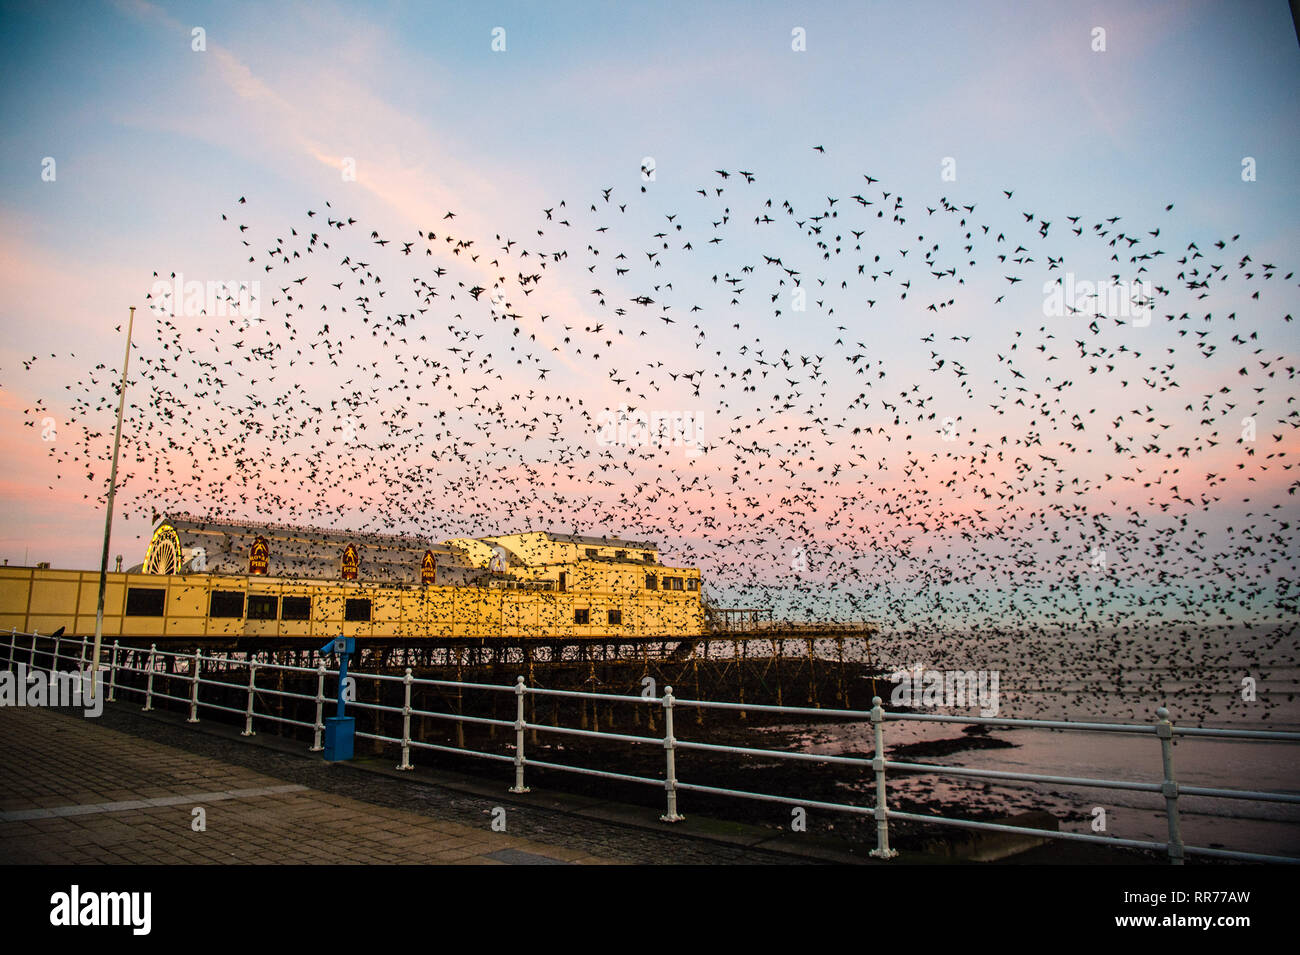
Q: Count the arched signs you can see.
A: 3